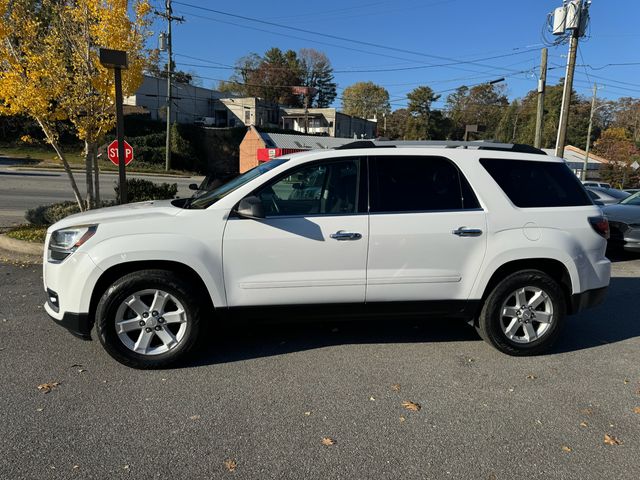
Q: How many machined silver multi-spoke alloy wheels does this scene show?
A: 2